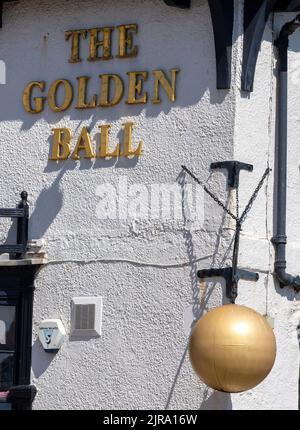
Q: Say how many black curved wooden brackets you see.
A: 2